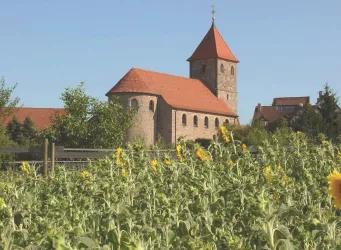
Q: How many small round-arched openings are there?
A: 10